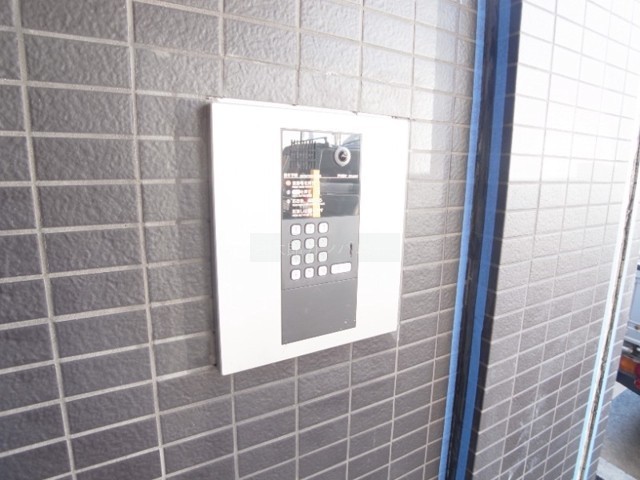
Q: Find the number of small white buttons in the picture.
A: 12